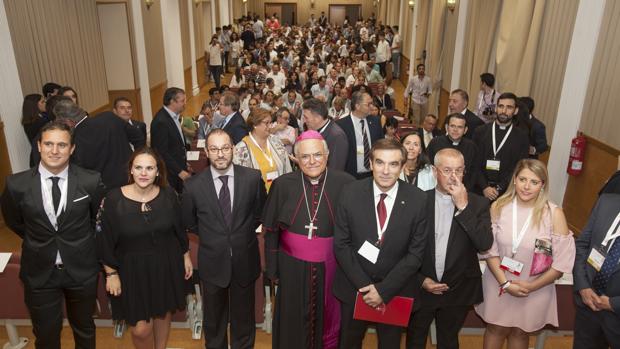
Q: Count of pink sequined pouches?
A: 1